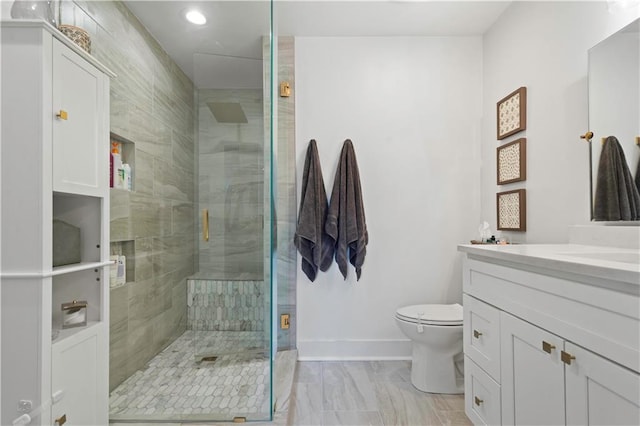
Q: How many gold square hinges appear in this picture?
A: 2